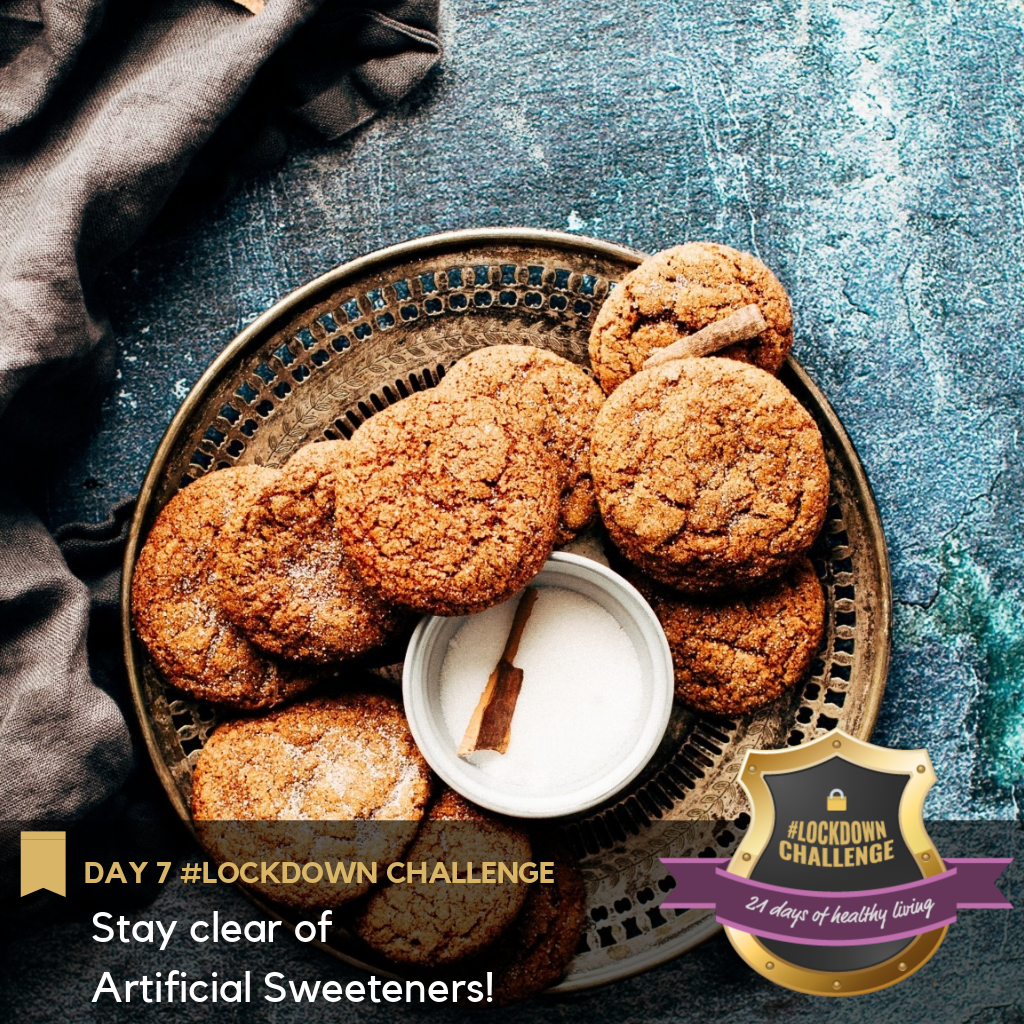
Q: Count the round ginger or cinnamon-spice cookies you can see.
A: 10